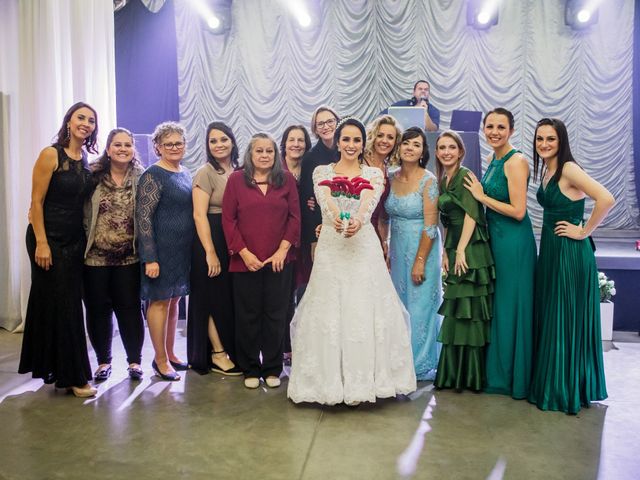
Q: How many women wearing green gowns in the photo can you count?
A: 3